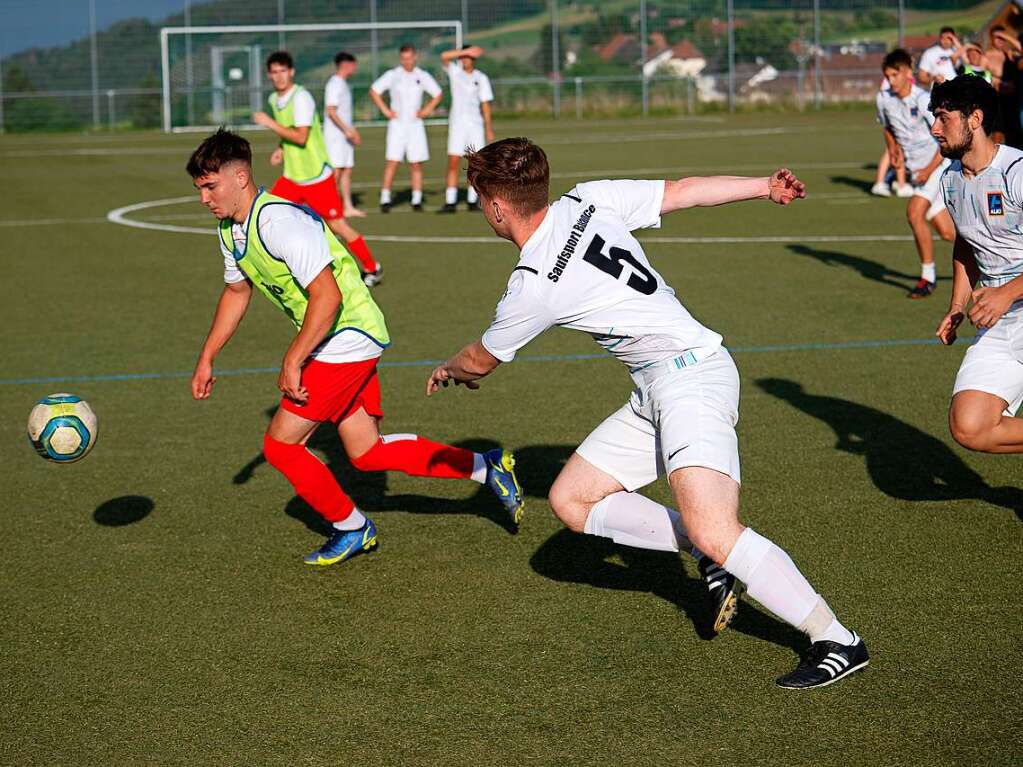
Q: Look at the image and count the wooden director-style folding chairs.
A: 0